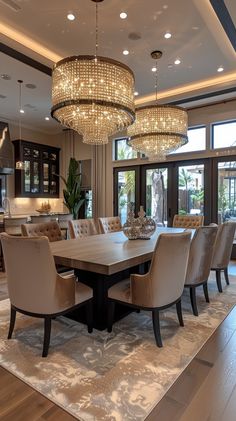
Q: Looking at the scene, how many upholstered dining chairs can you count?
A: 8